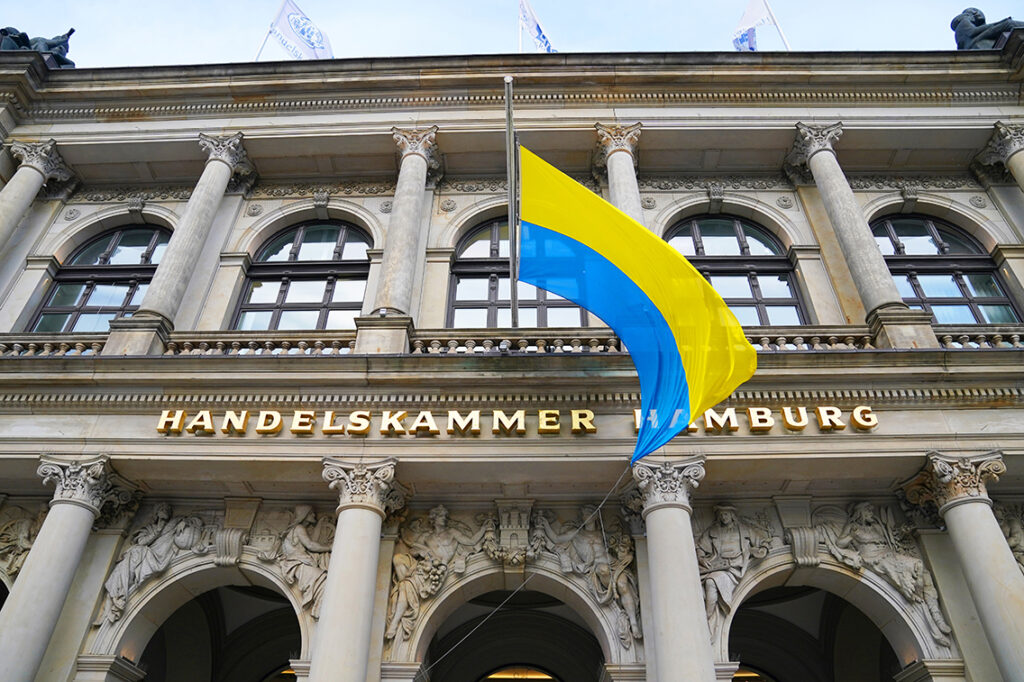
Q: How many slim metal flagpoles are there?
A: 4